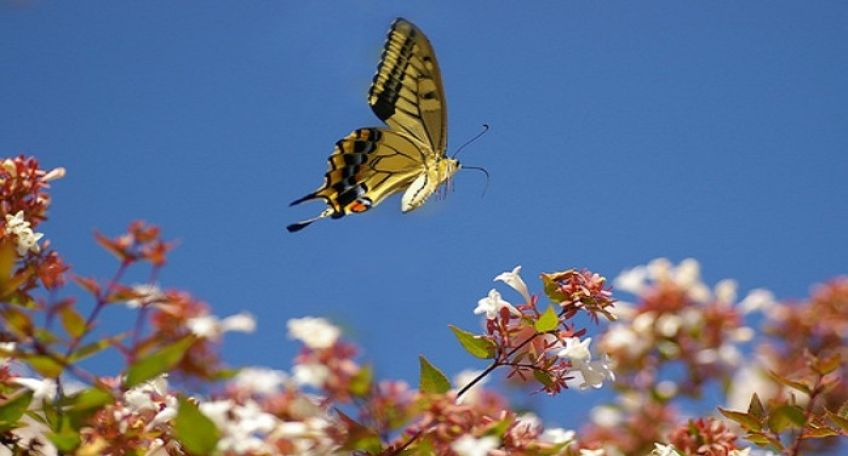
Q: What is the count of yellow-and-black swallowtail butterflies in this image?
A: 1